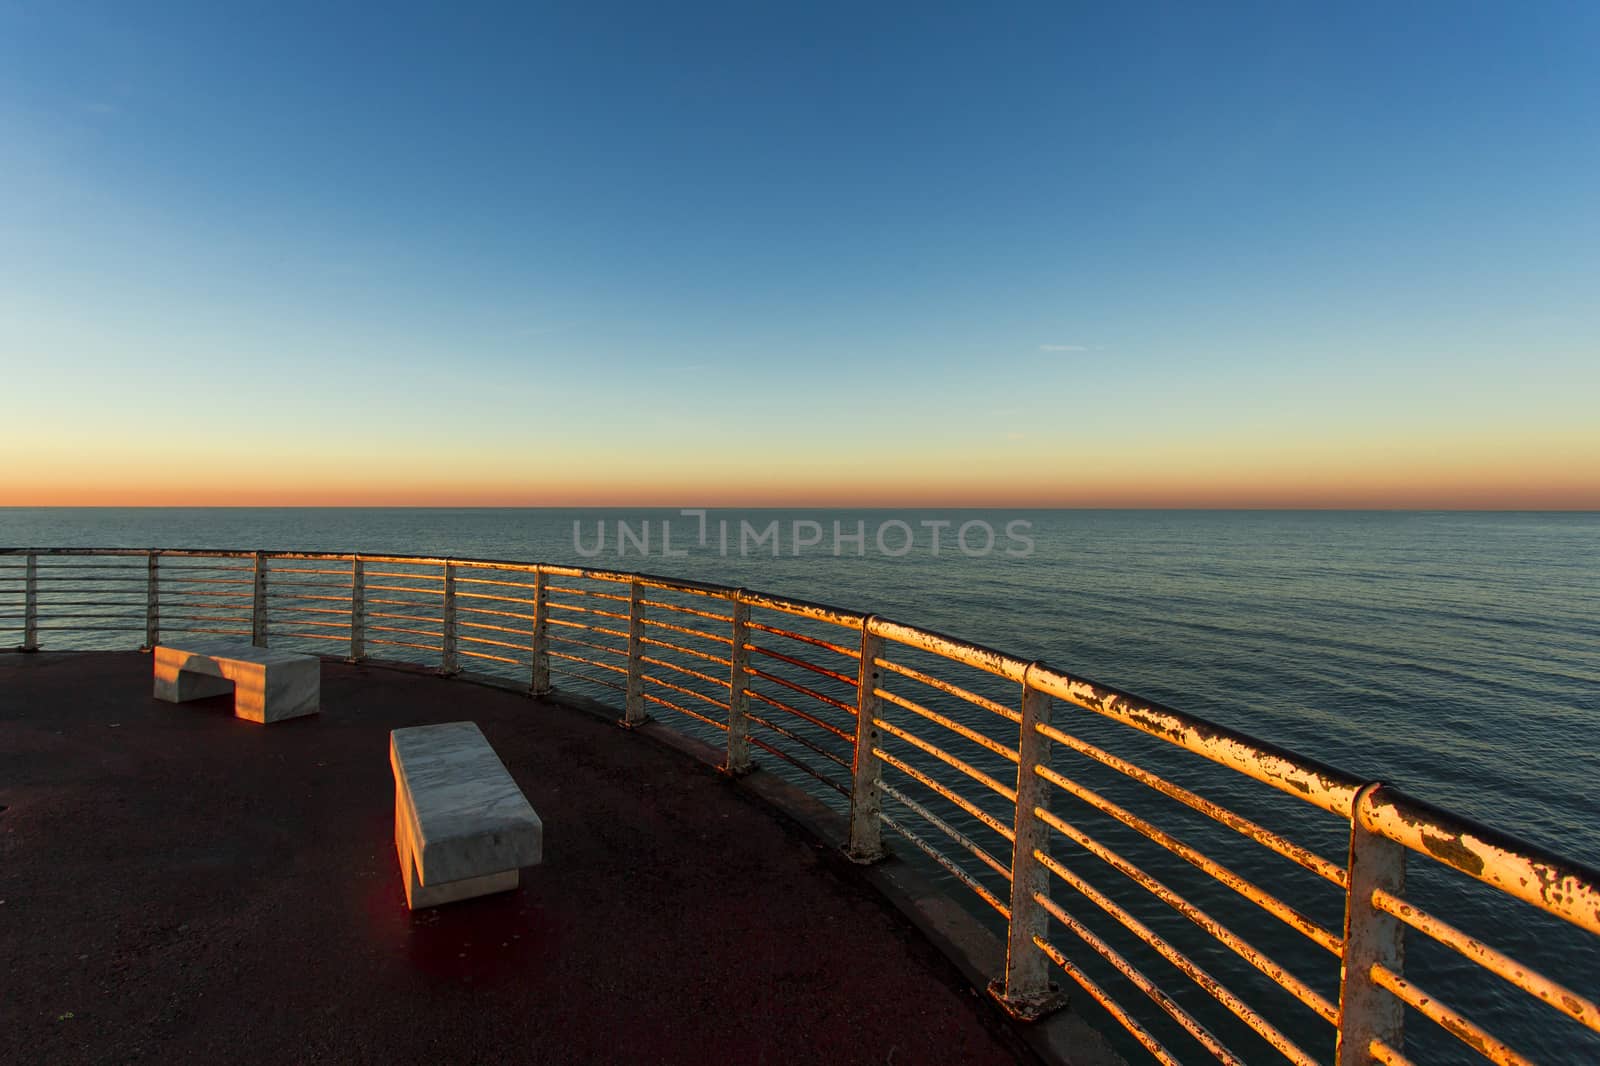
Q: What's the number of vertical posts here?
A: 11